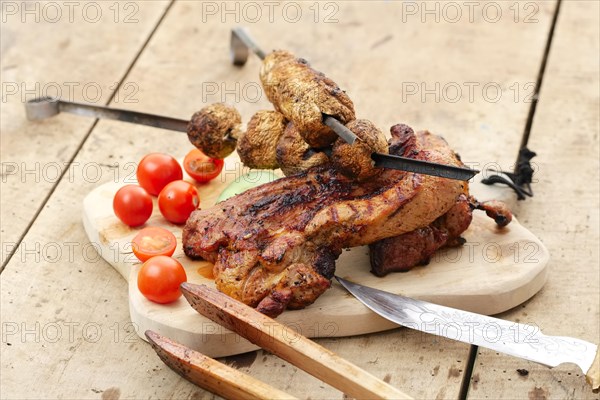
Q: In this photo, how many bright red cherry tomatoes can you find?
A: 6